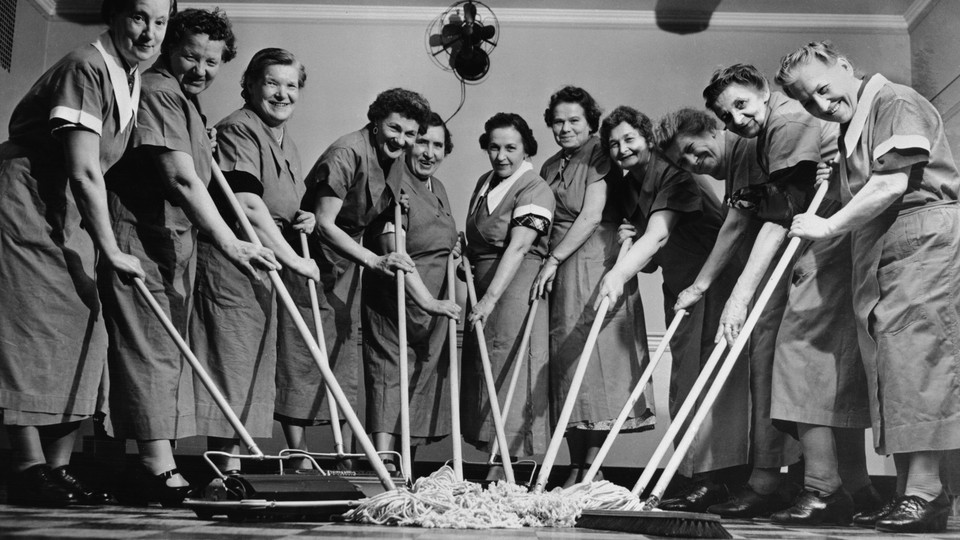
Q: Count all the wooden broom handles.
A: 11